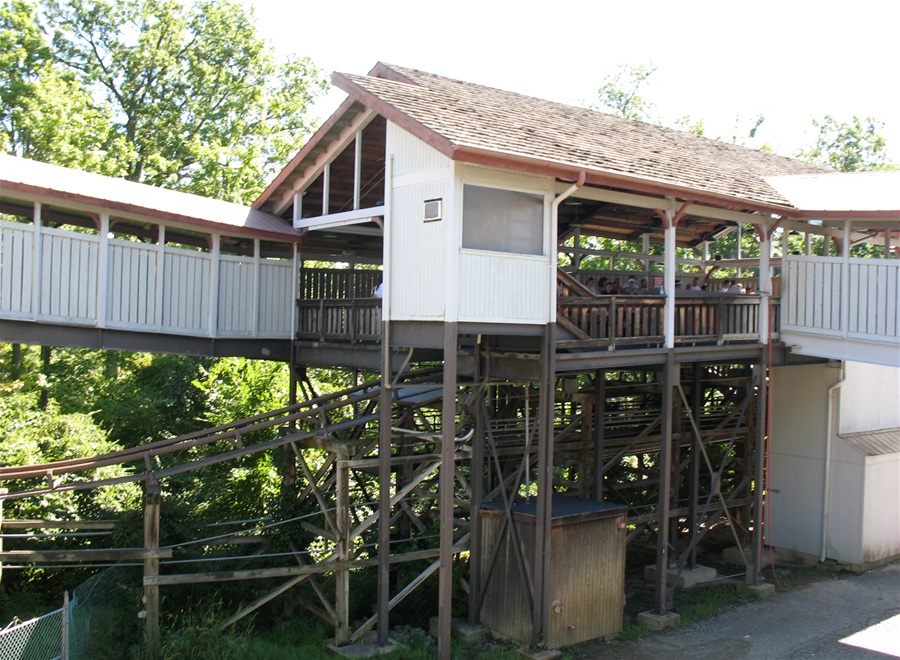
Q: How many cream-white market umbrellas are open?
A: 0